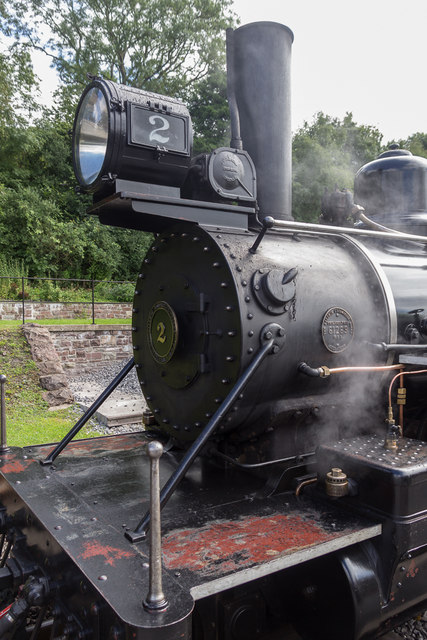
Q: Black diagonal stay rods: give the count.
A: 2